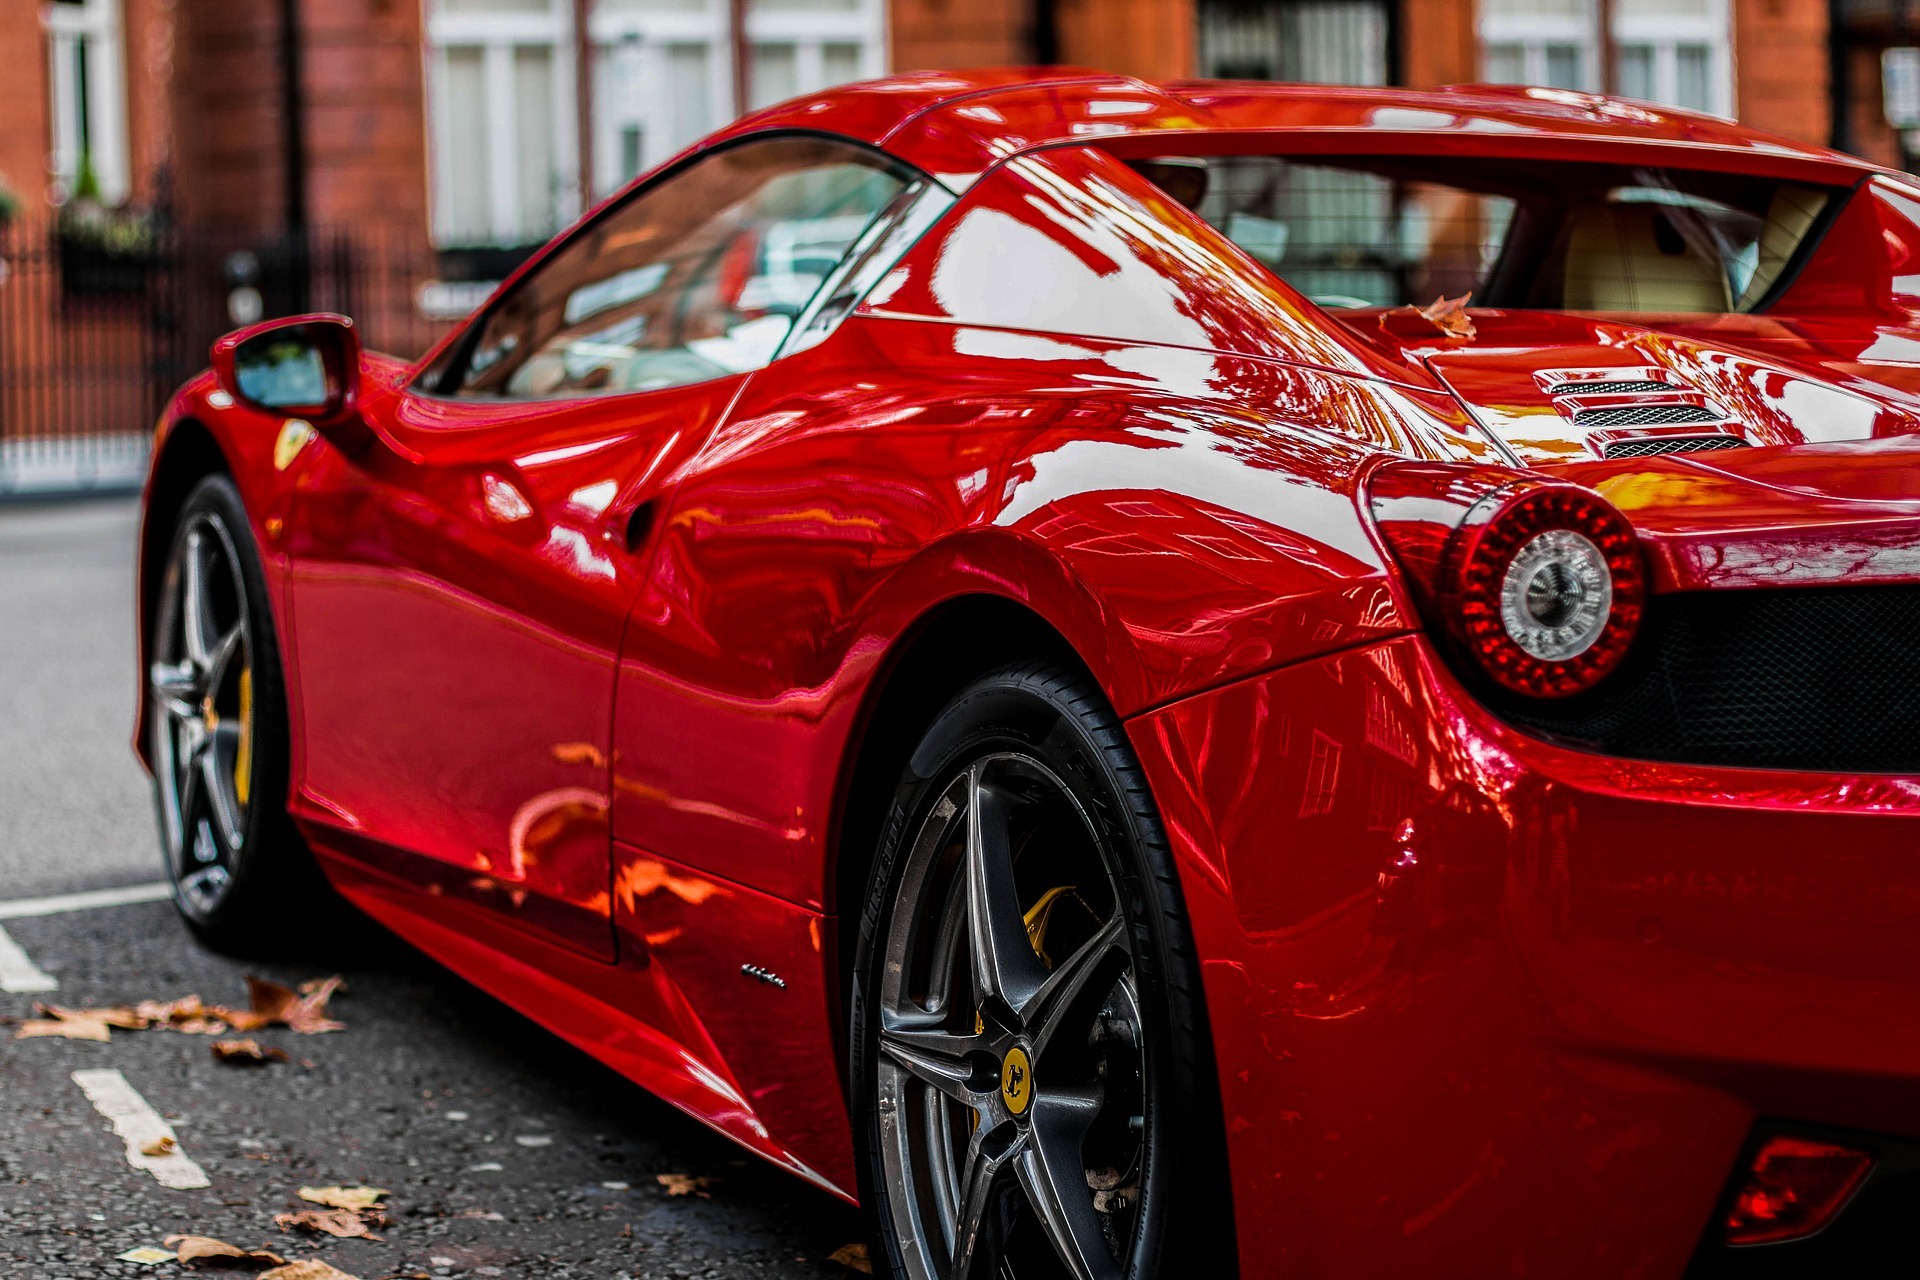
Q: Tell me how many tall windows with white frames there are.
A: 6